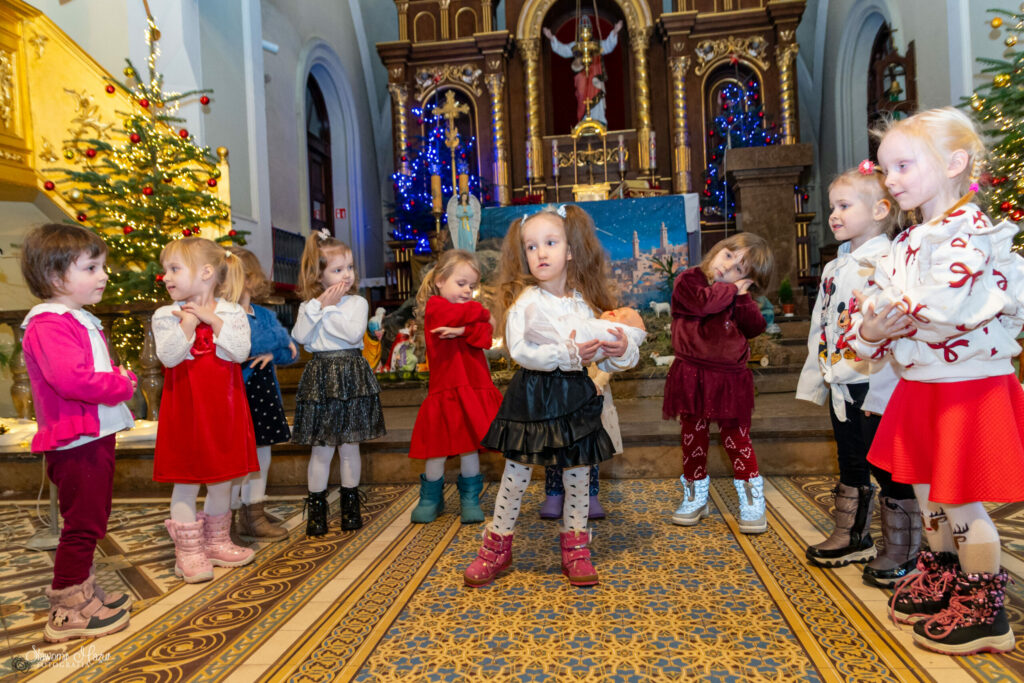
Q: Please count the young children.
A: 10